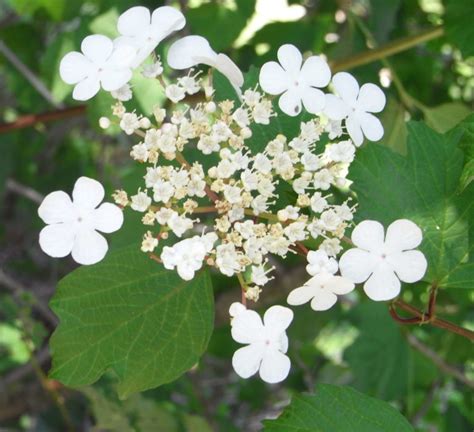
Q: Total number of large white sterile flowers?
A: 9